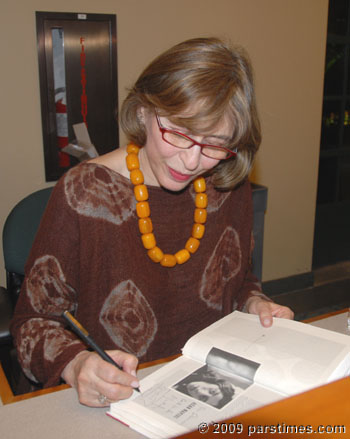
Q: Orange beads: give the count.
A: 15